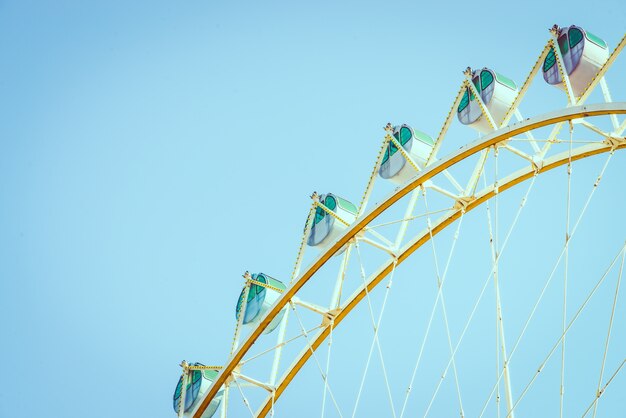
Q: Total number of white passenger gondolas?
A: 6